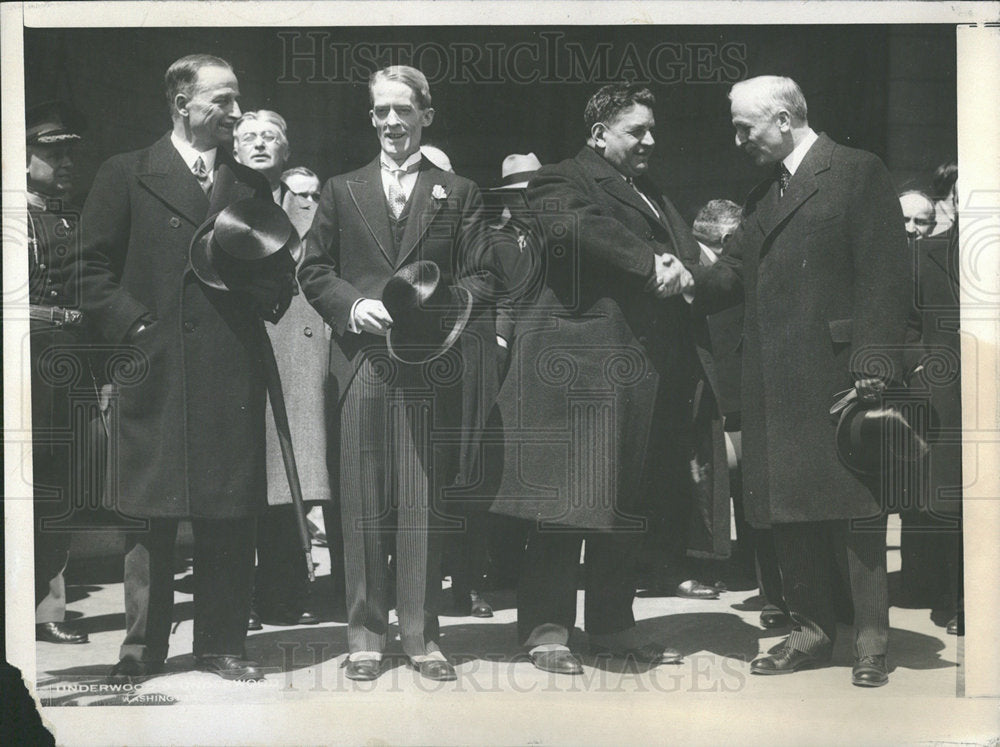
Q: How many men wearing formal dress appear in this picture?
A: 4